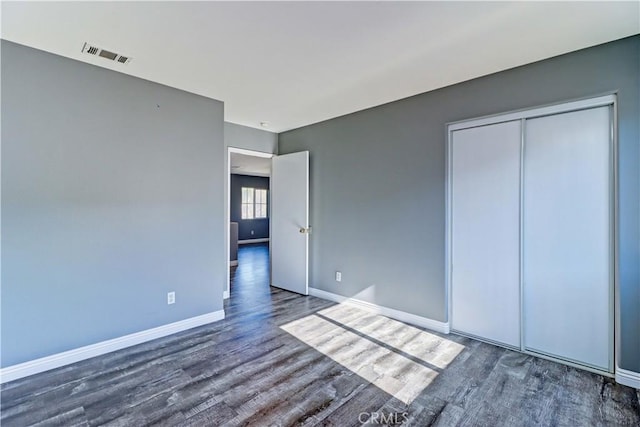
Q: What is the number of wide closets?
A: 1